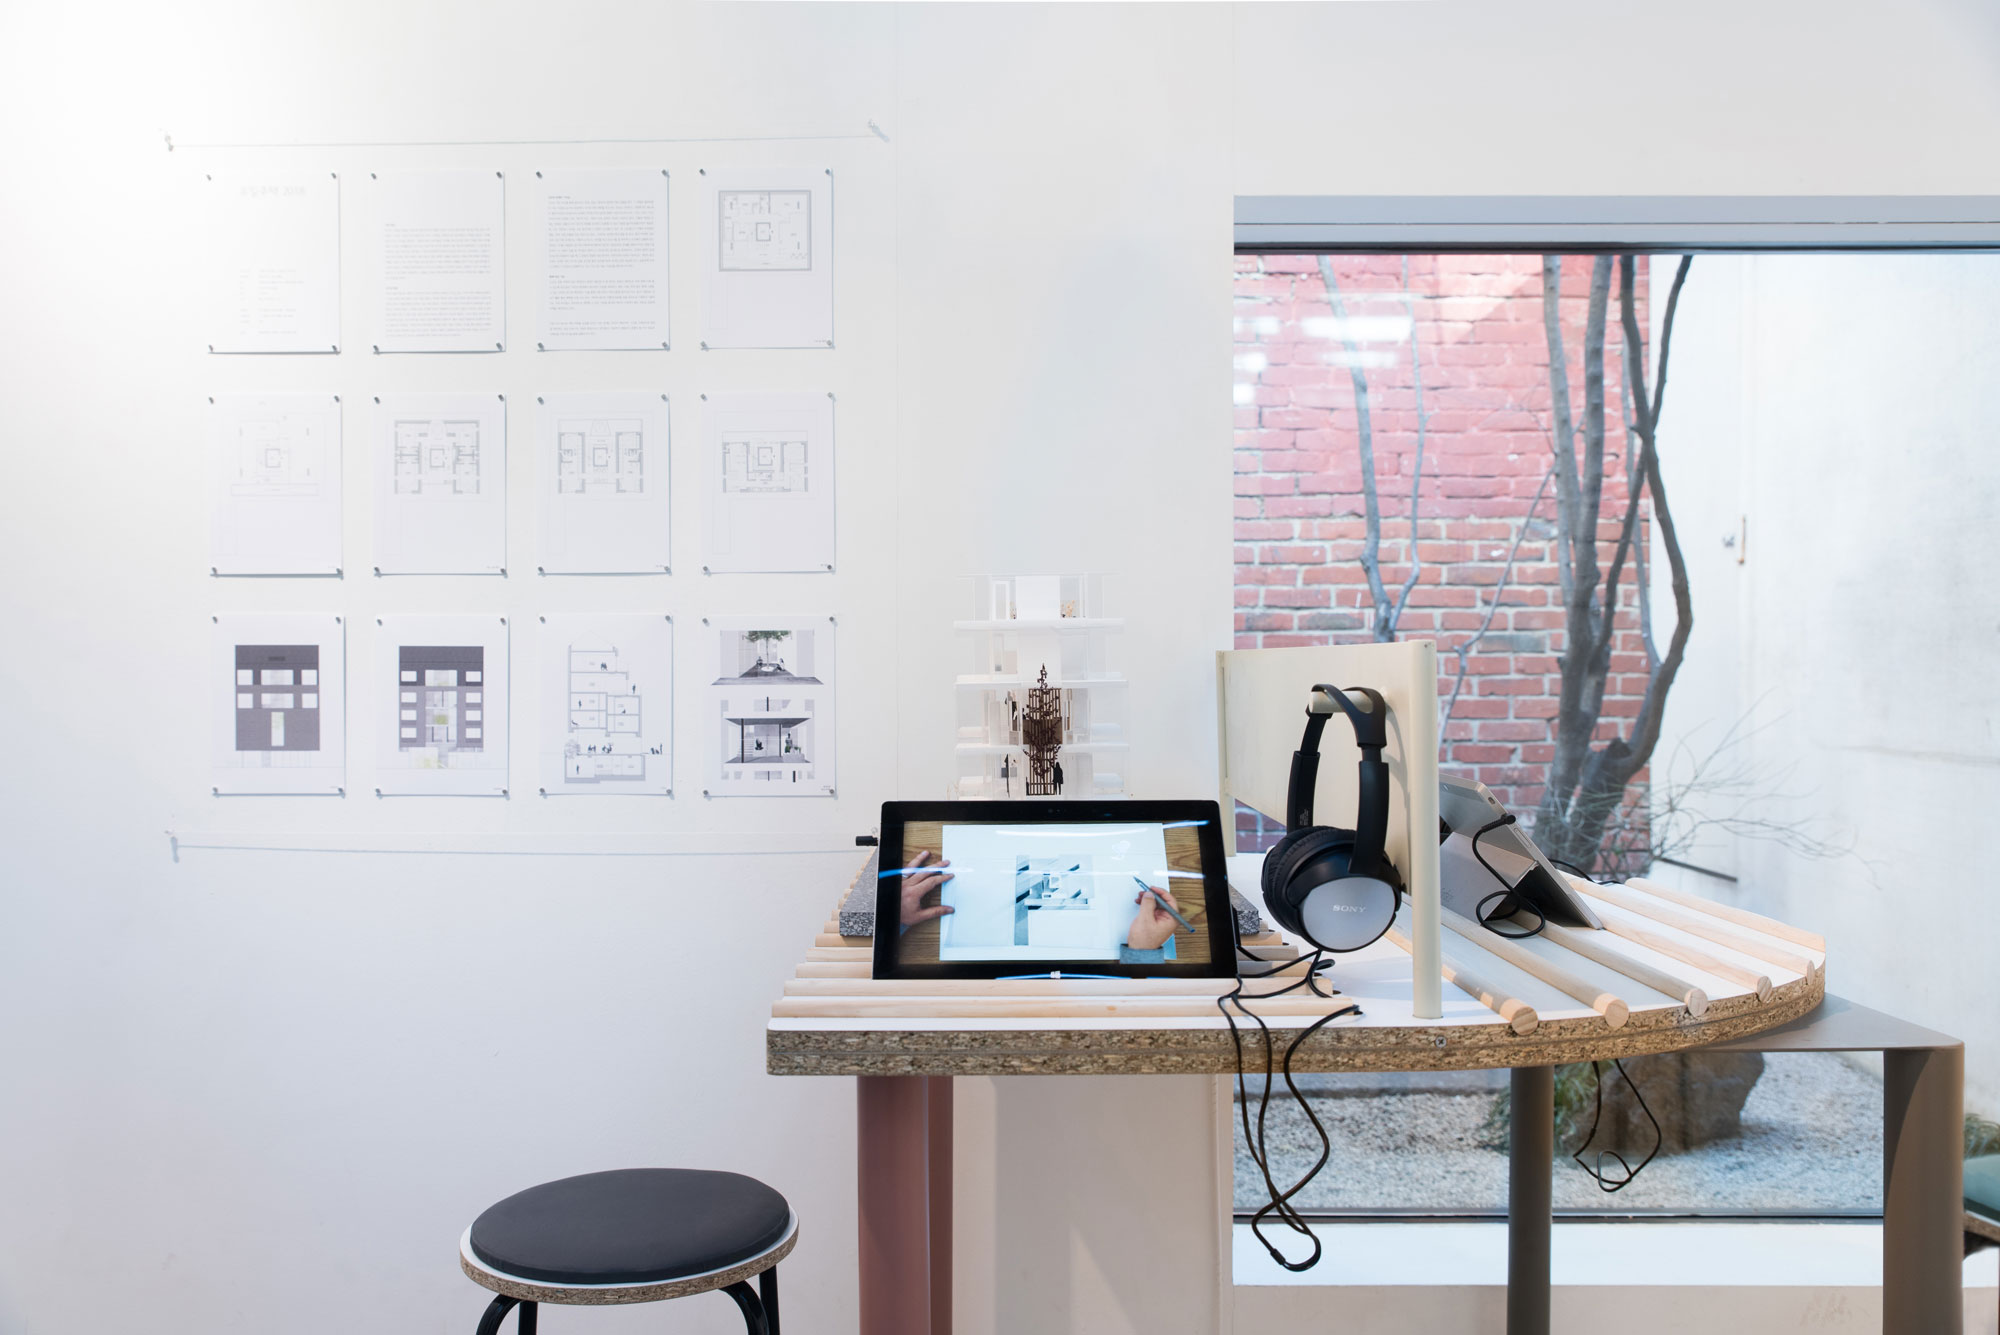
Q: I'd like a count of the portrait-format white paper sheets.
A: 12